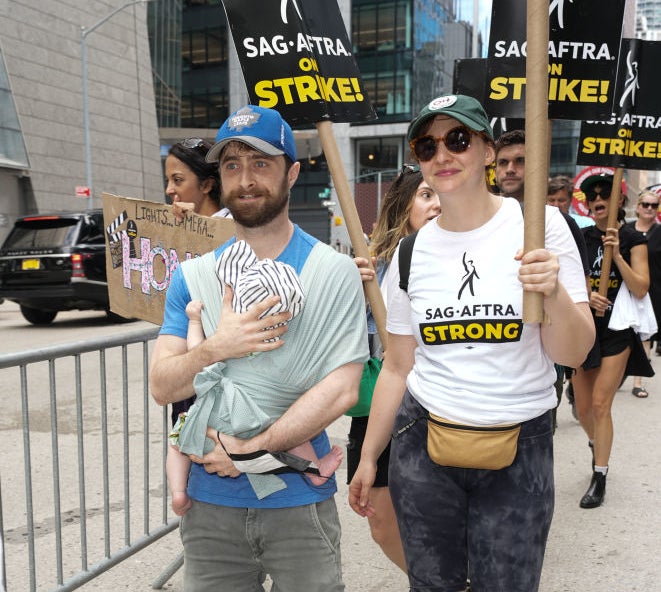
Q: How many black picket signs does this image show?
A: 4